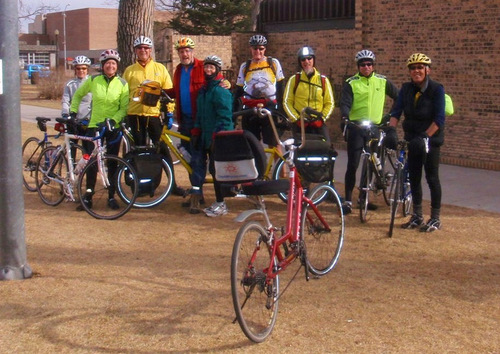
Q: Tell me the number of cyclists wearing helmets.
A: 9